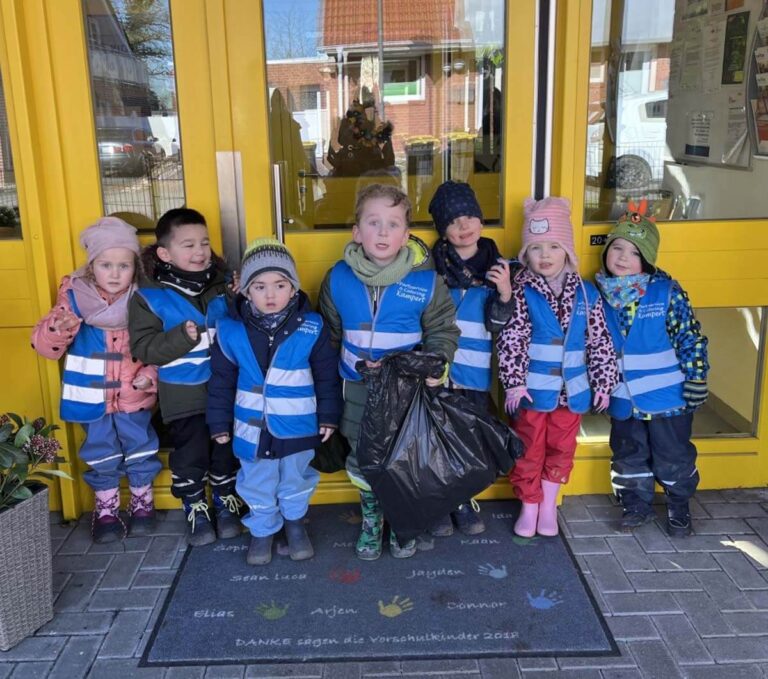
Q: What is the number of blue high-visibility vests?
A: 7